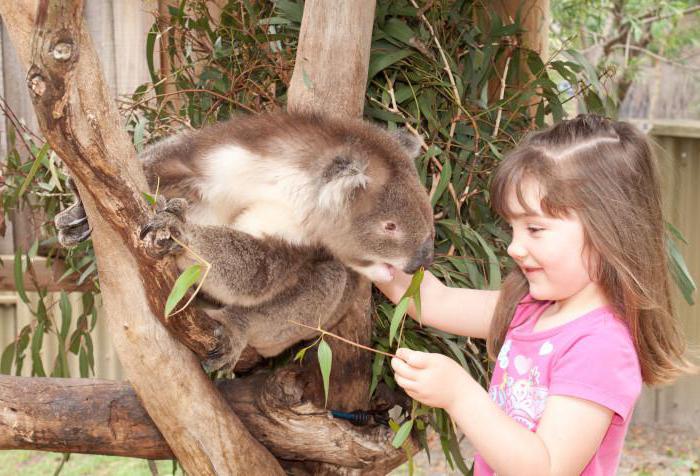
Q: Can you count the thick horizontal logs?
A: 1